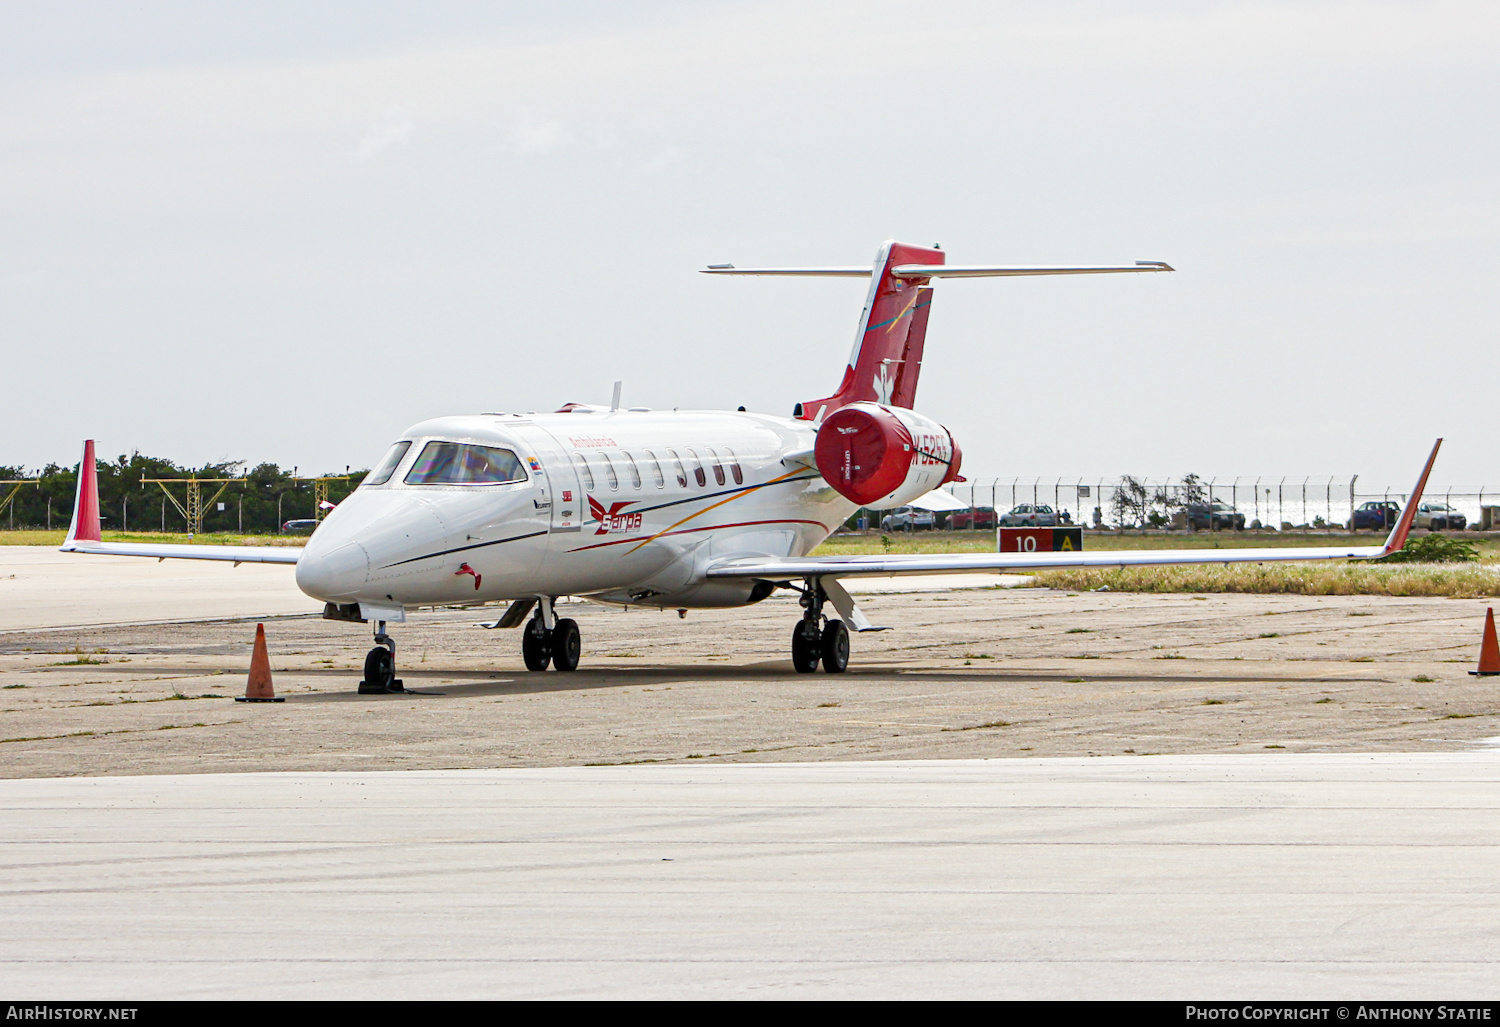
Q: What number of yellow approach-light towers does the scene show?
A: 3